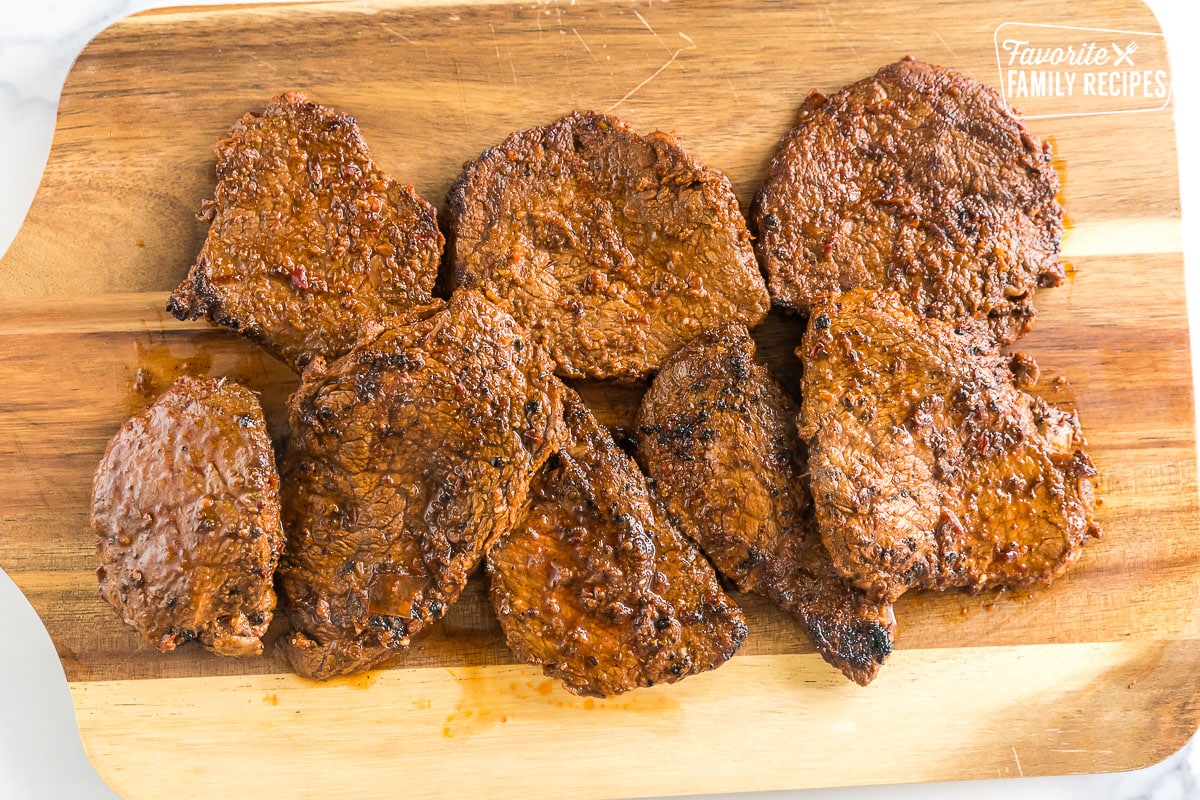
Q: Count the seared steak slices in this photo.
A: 8